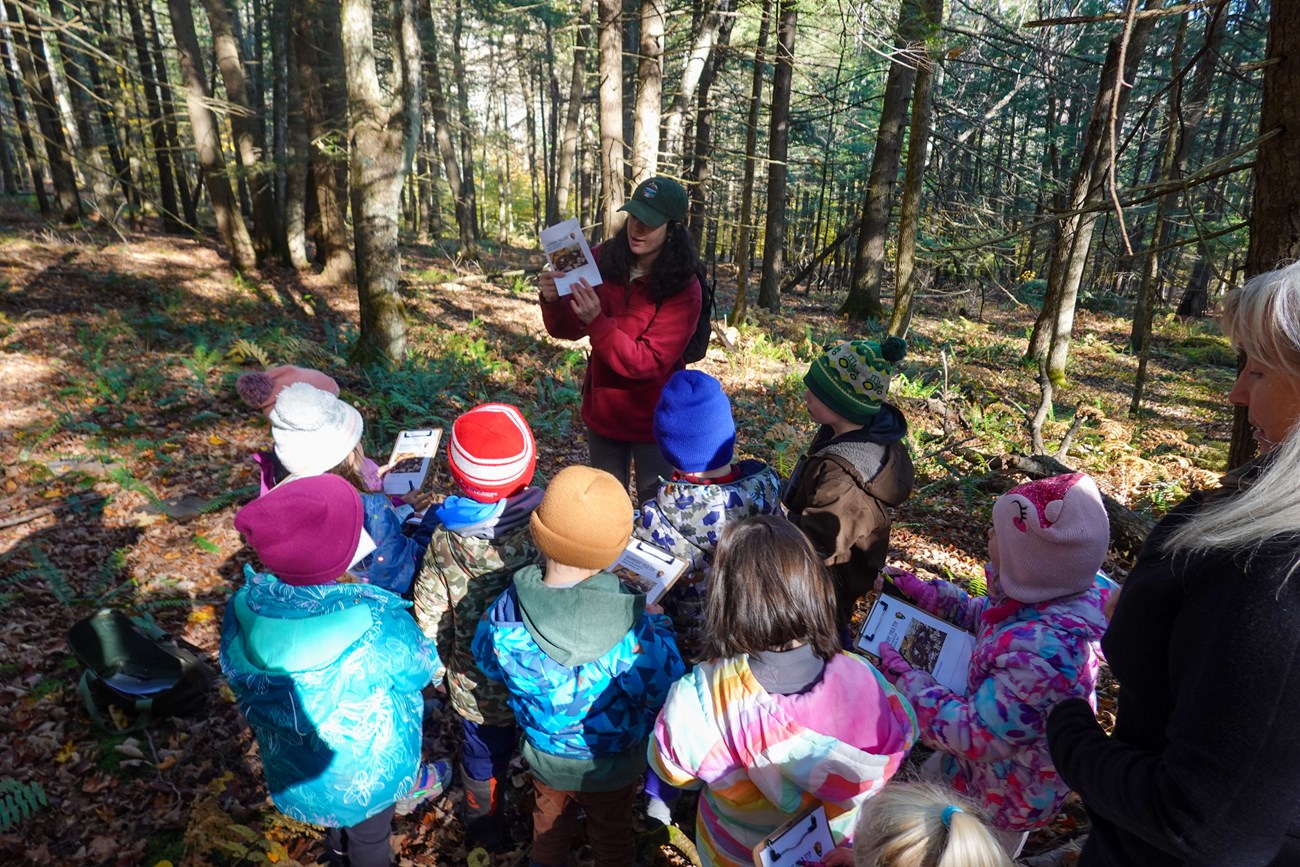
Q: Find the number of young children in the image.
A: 10